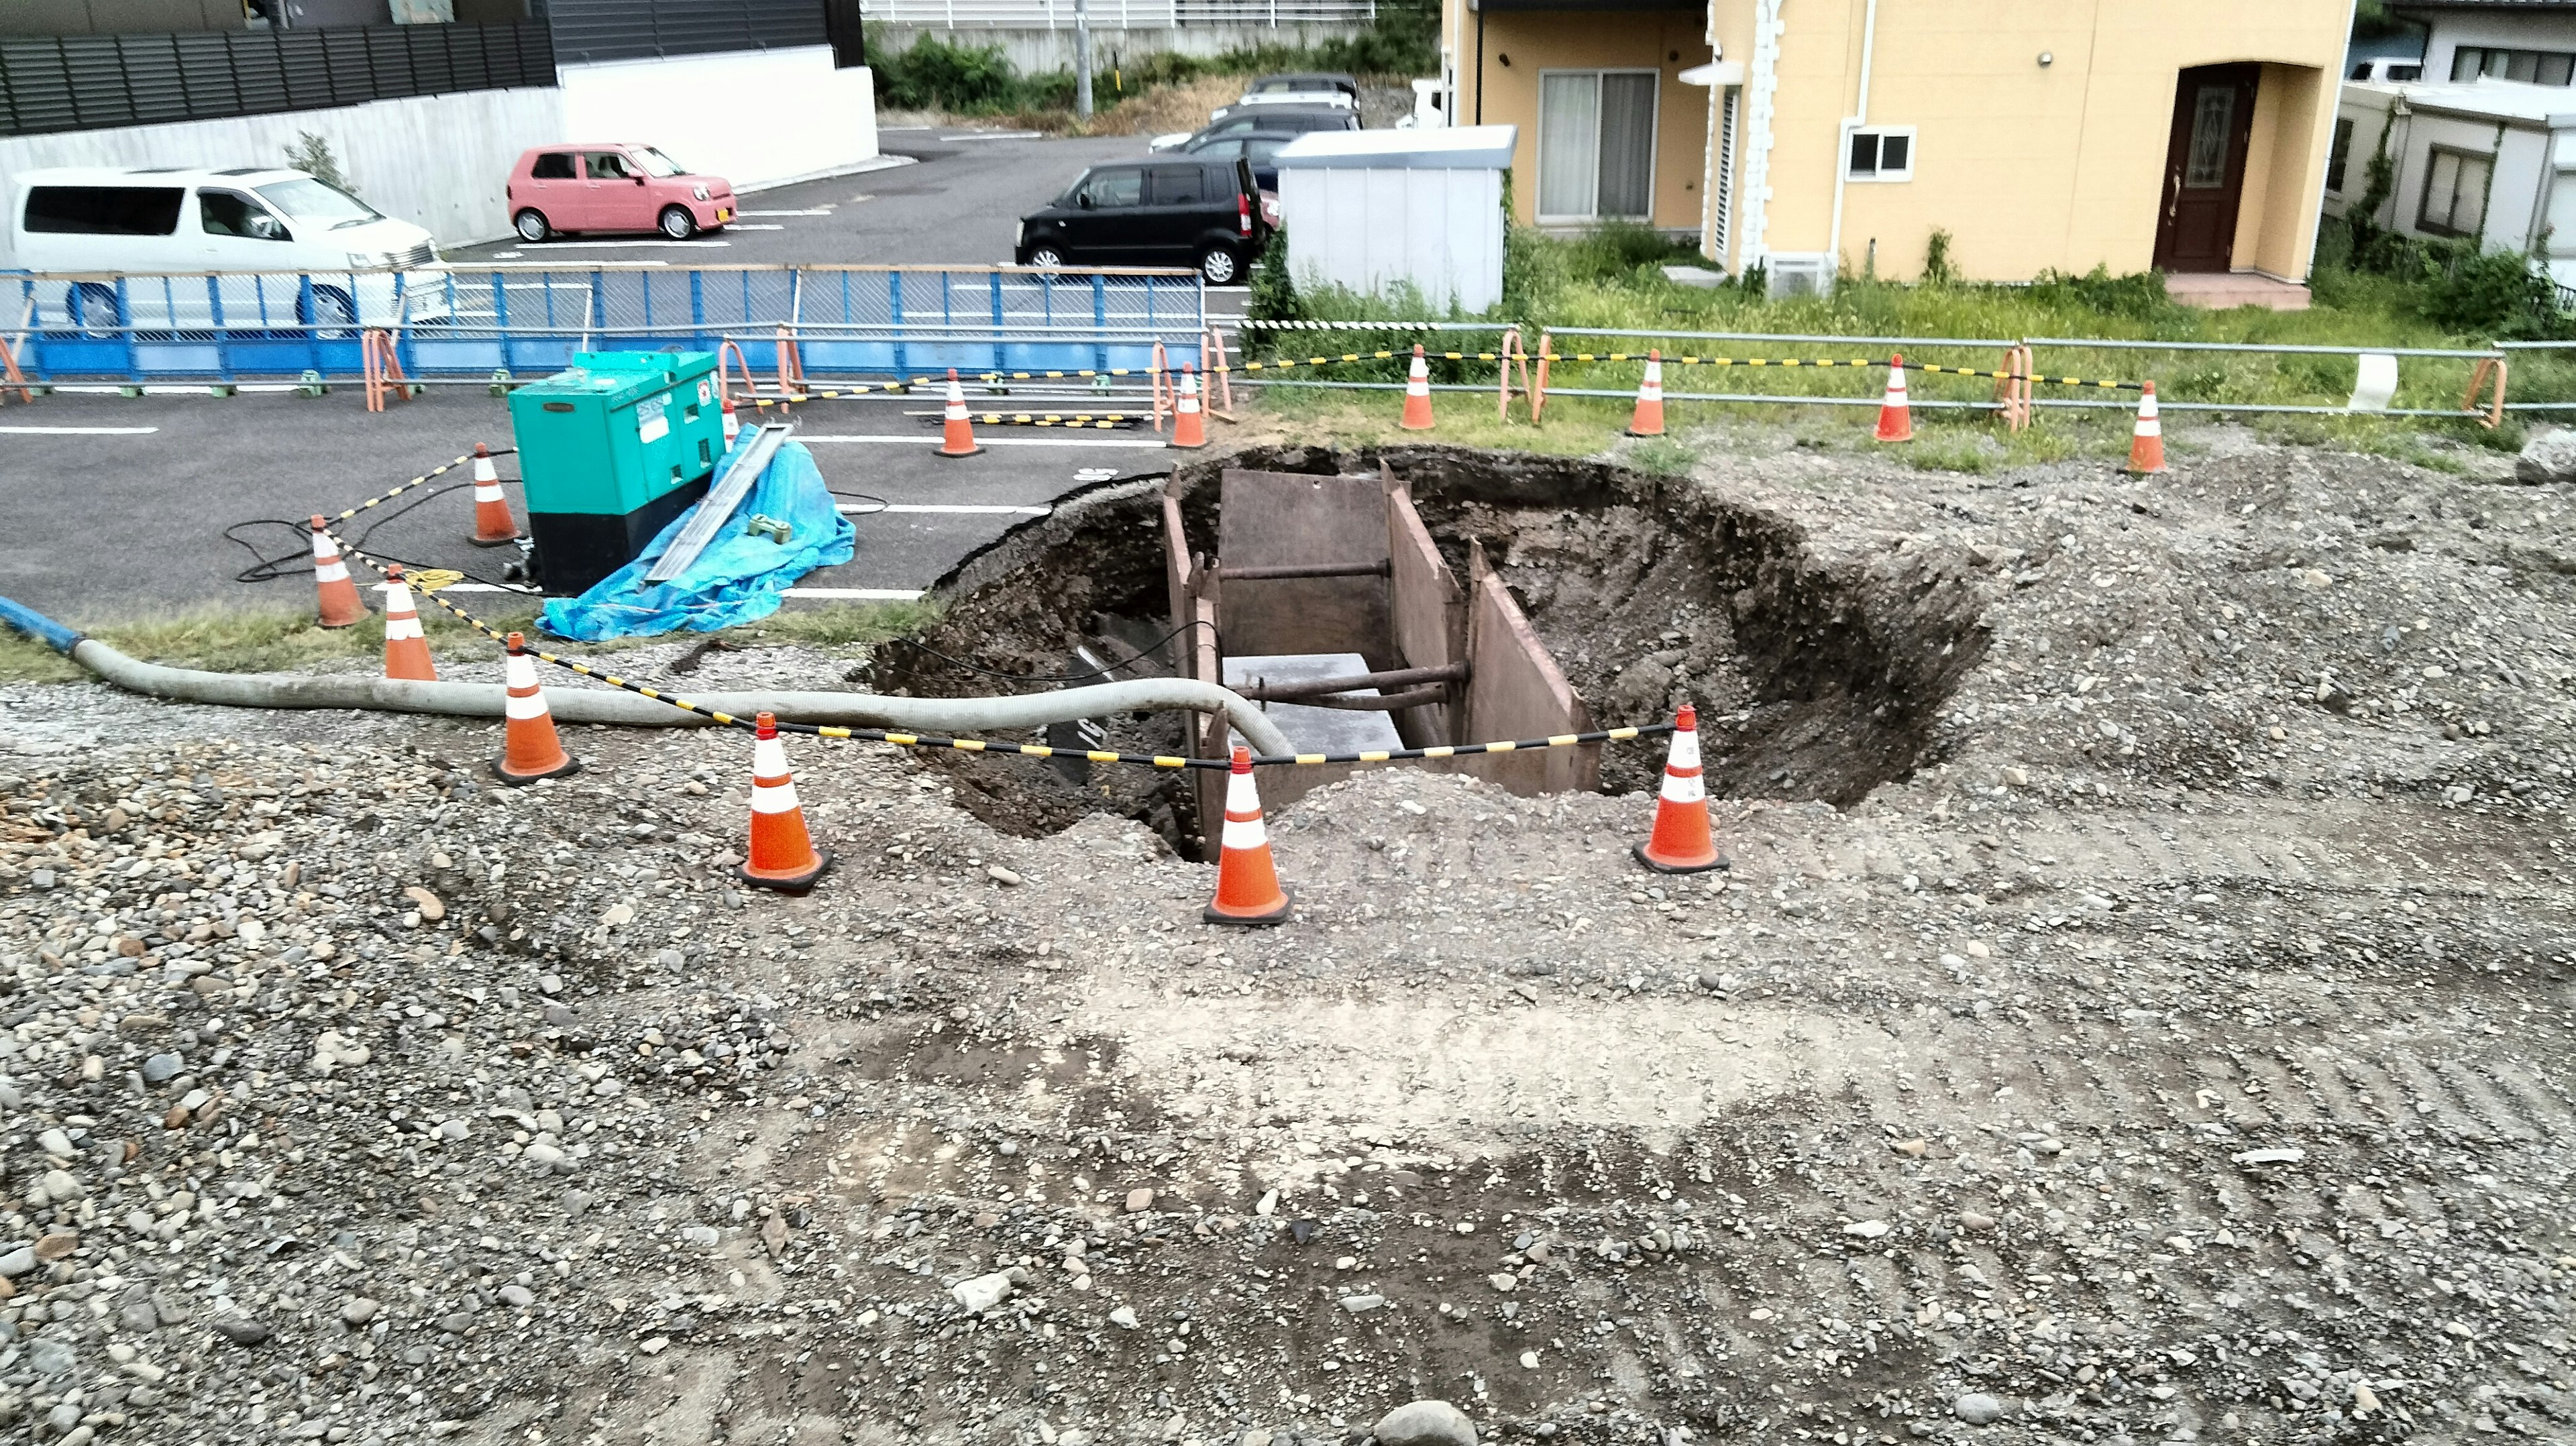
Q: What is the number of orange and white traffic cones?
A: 14